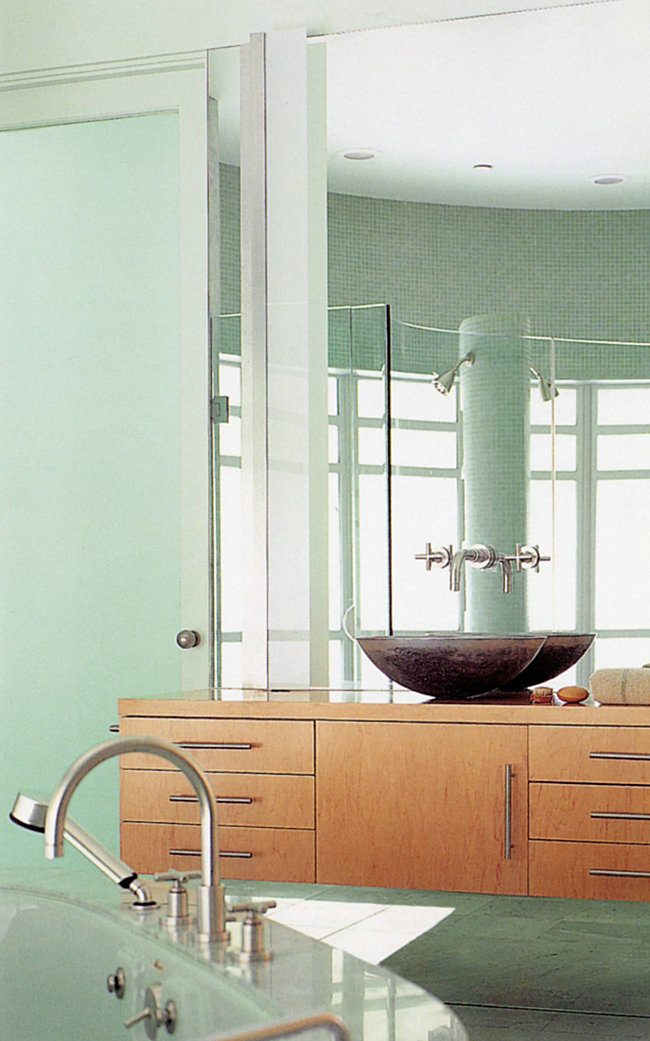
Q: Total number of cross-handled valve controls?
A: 4